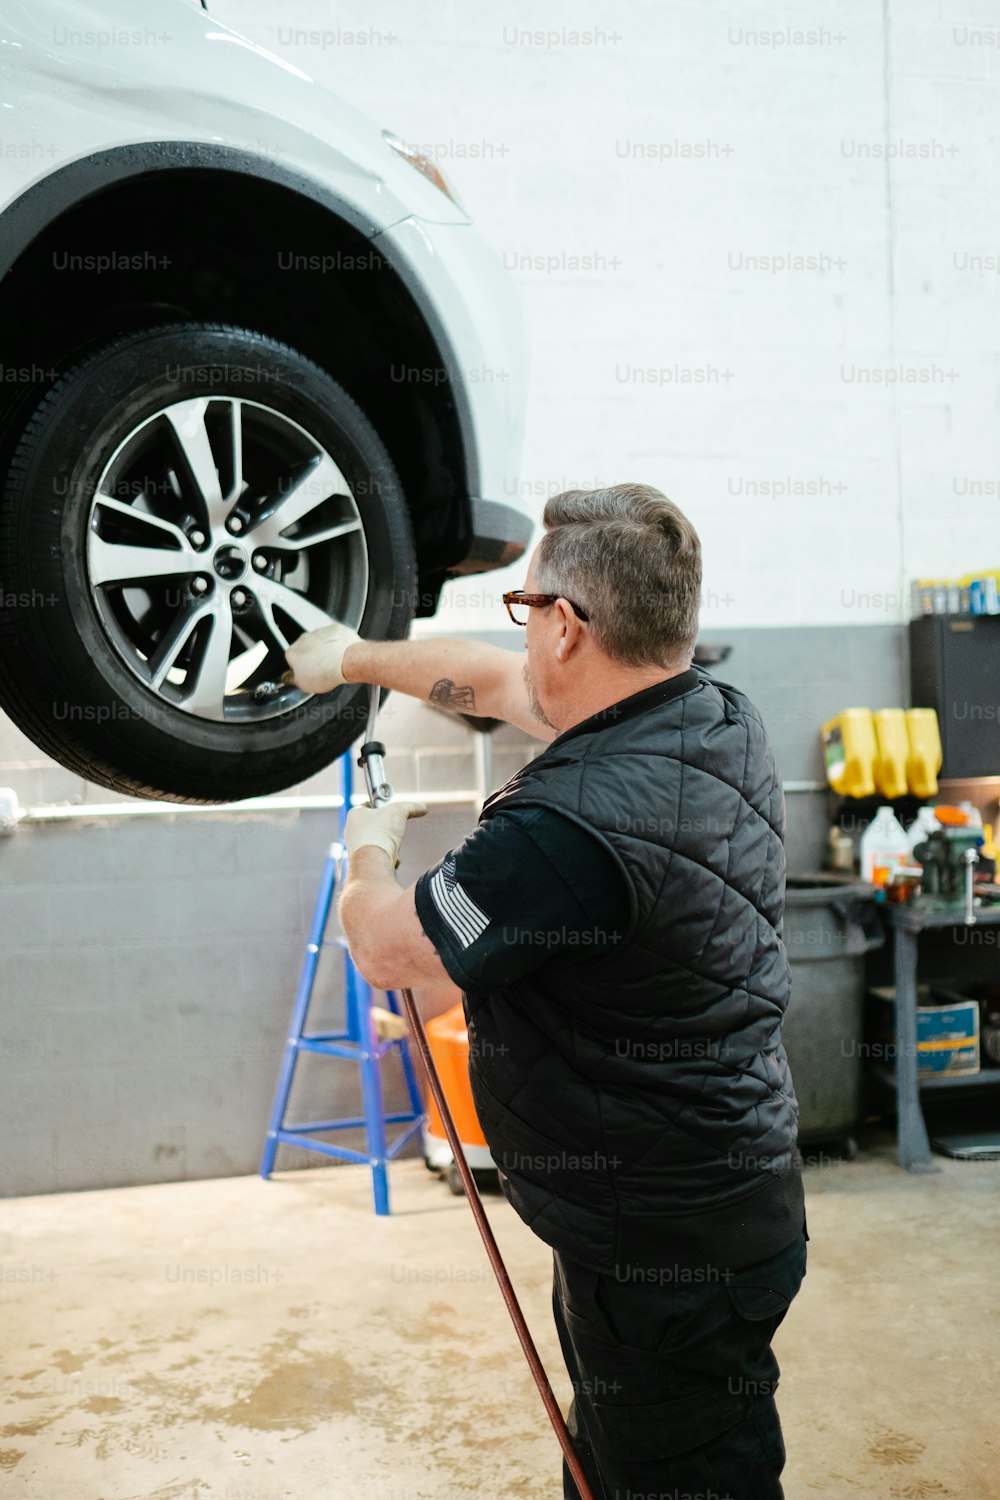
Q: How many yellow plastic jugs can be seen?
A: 3